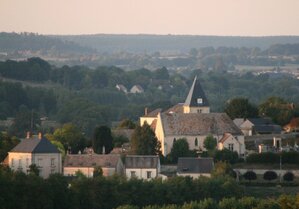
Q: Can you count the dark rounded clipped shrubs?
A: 3